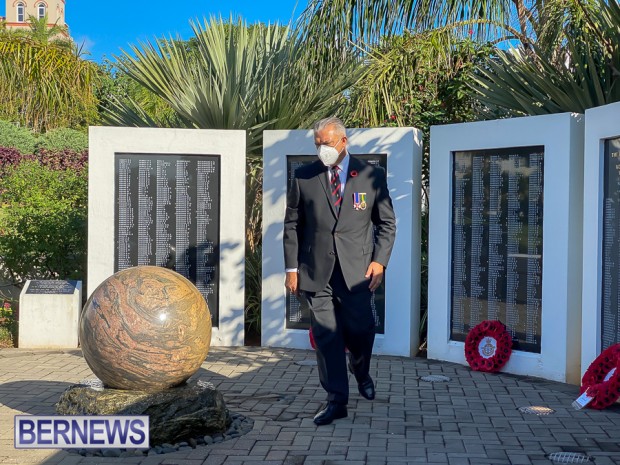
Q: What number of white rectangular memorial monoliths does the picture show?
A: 4